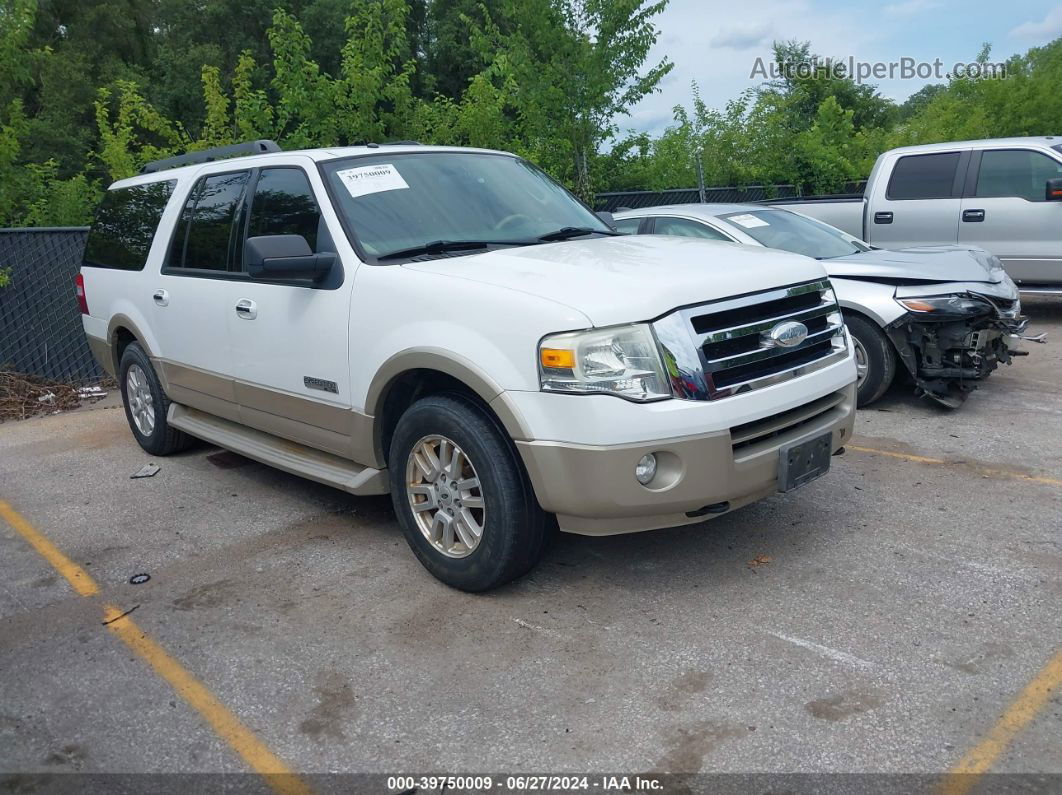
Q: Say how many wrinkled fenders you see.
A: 1